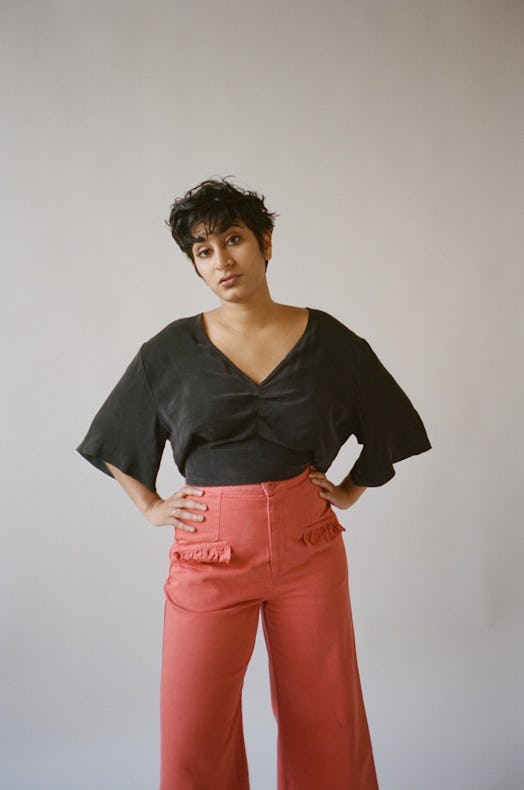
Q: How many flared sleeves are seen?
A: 2